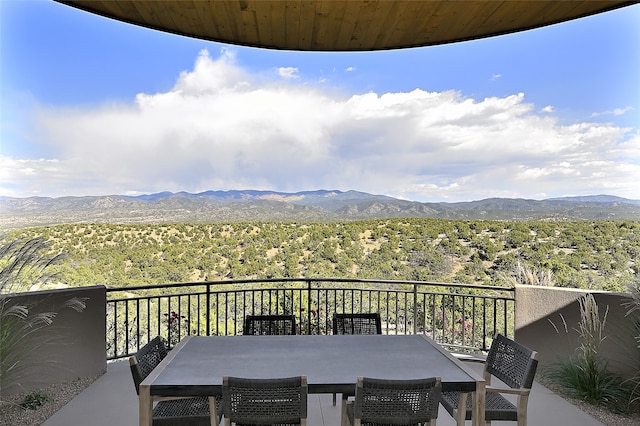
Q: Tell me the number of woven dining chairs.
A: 6